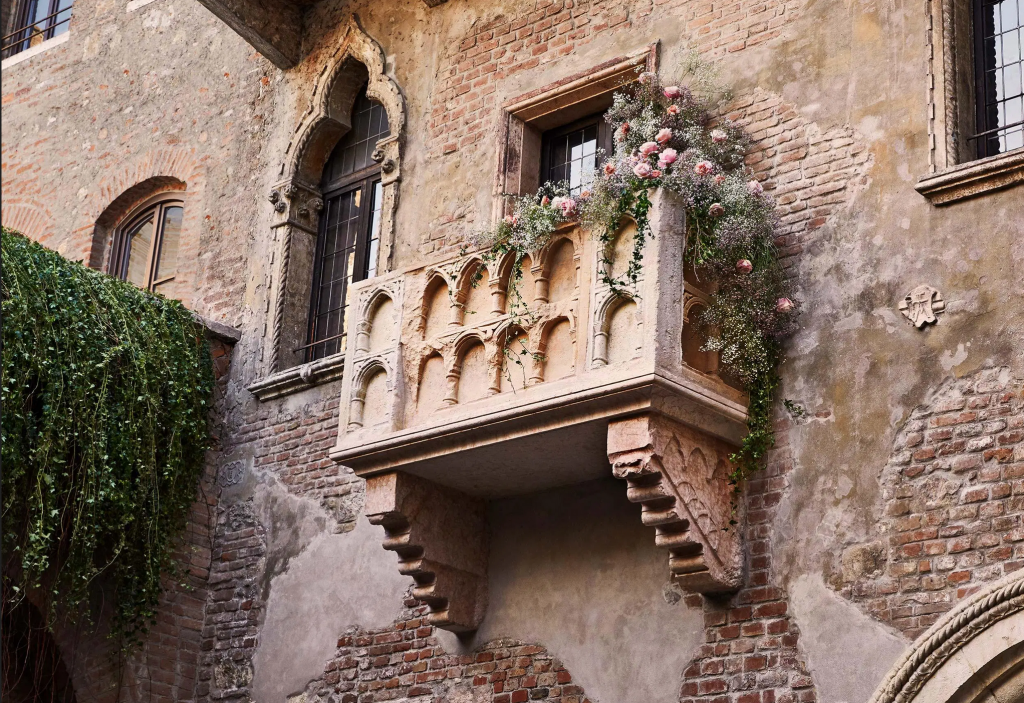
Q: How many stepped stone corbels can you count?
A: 2